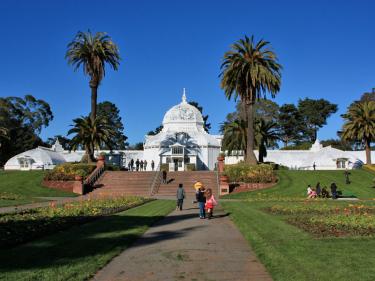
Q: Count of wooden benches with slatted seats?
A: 0